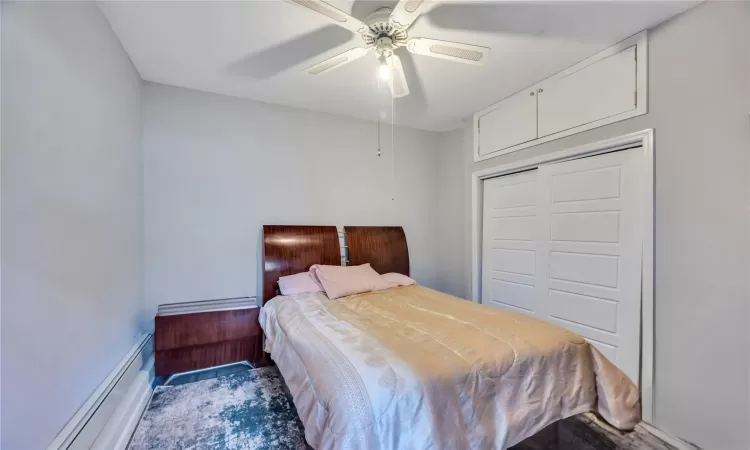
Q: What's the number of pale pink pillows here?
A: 3